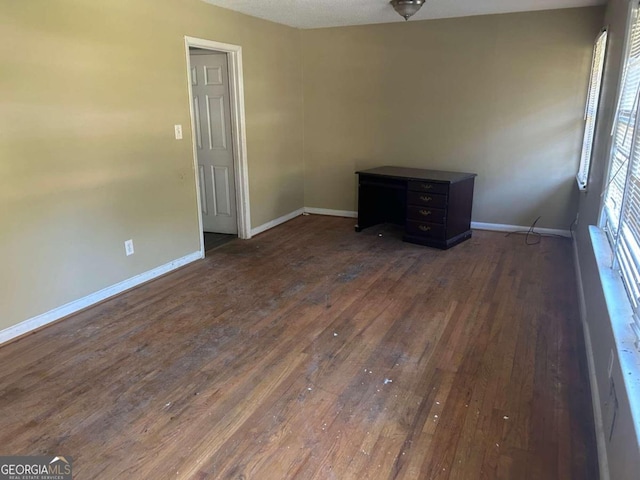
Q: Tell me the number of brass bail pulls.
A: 4